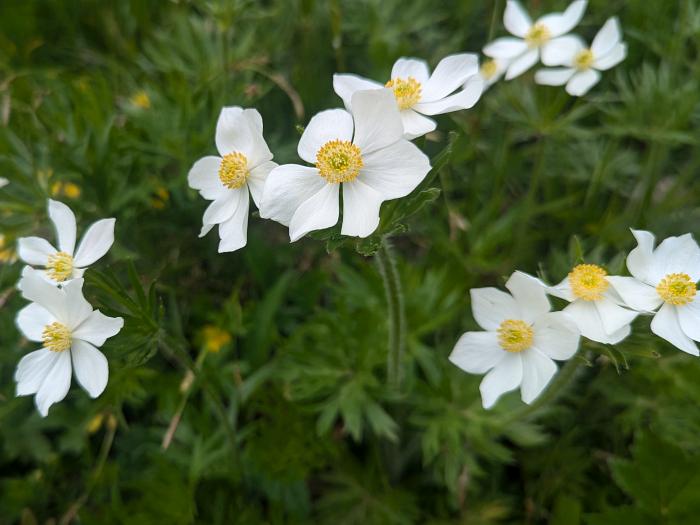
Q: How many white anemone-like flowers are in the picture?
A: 11